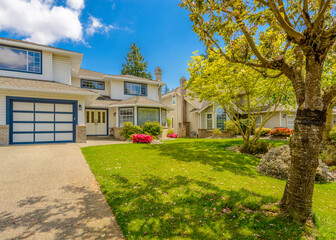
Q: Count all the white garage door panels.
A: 12